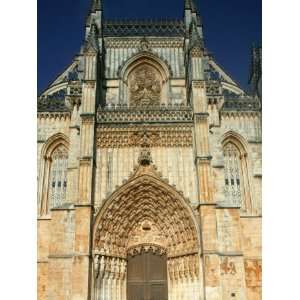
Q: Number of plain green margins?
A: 0